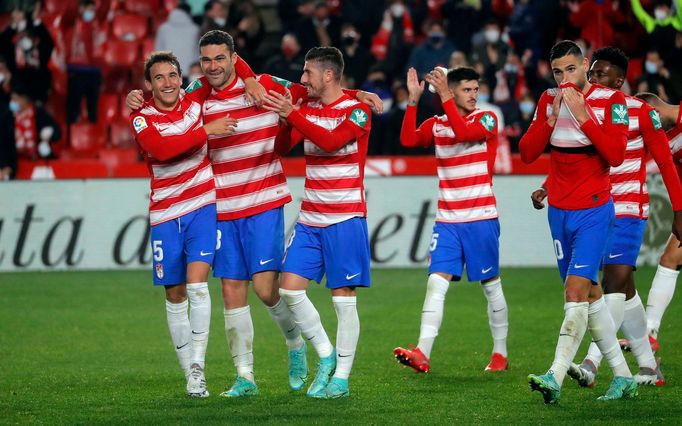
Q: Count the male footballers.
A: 7